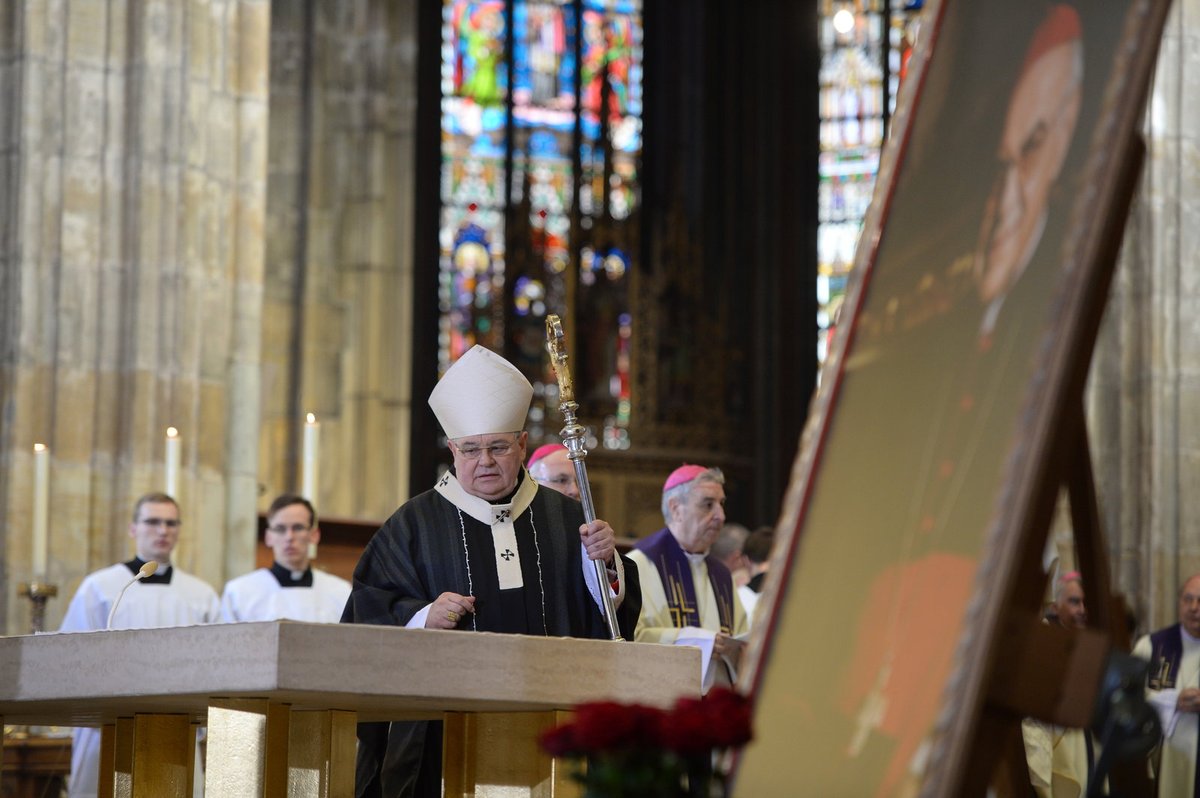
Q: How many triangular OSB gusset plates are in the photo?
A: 0